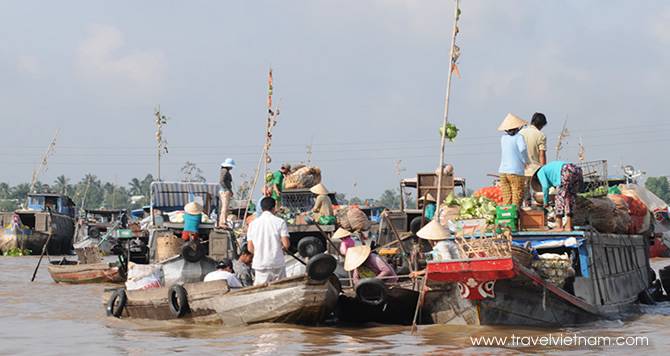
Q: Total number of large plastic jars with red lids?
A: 0